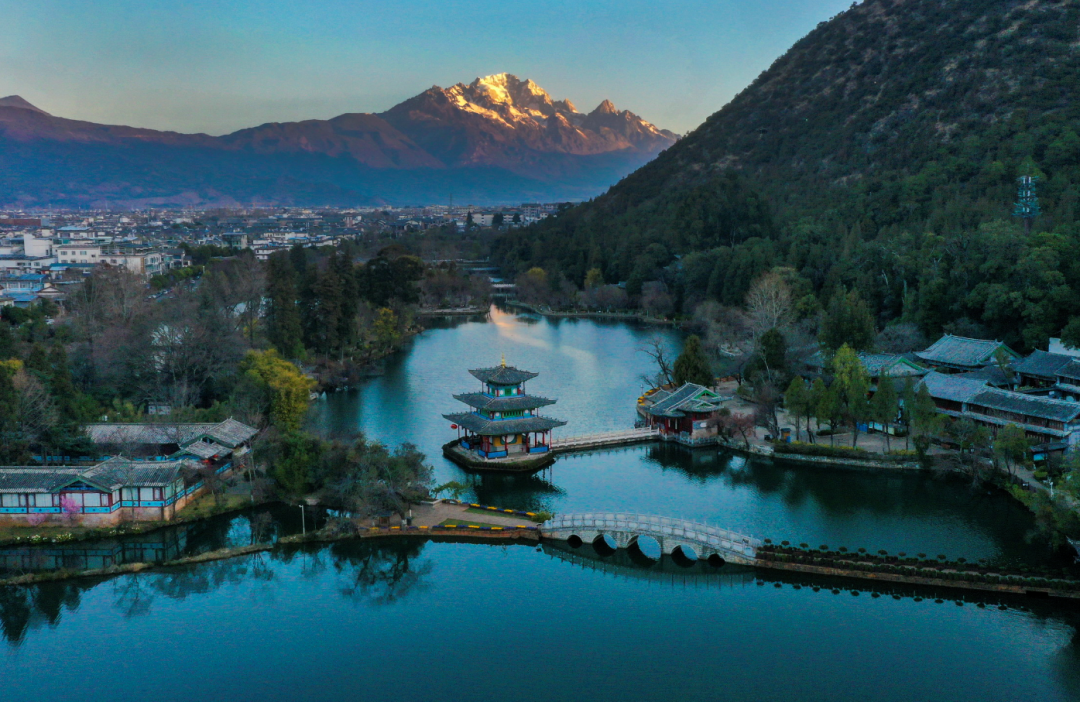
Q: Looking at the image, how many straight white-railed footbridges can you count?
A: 1